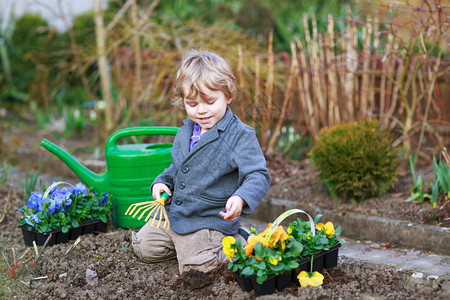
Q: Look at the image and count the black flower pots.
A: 2